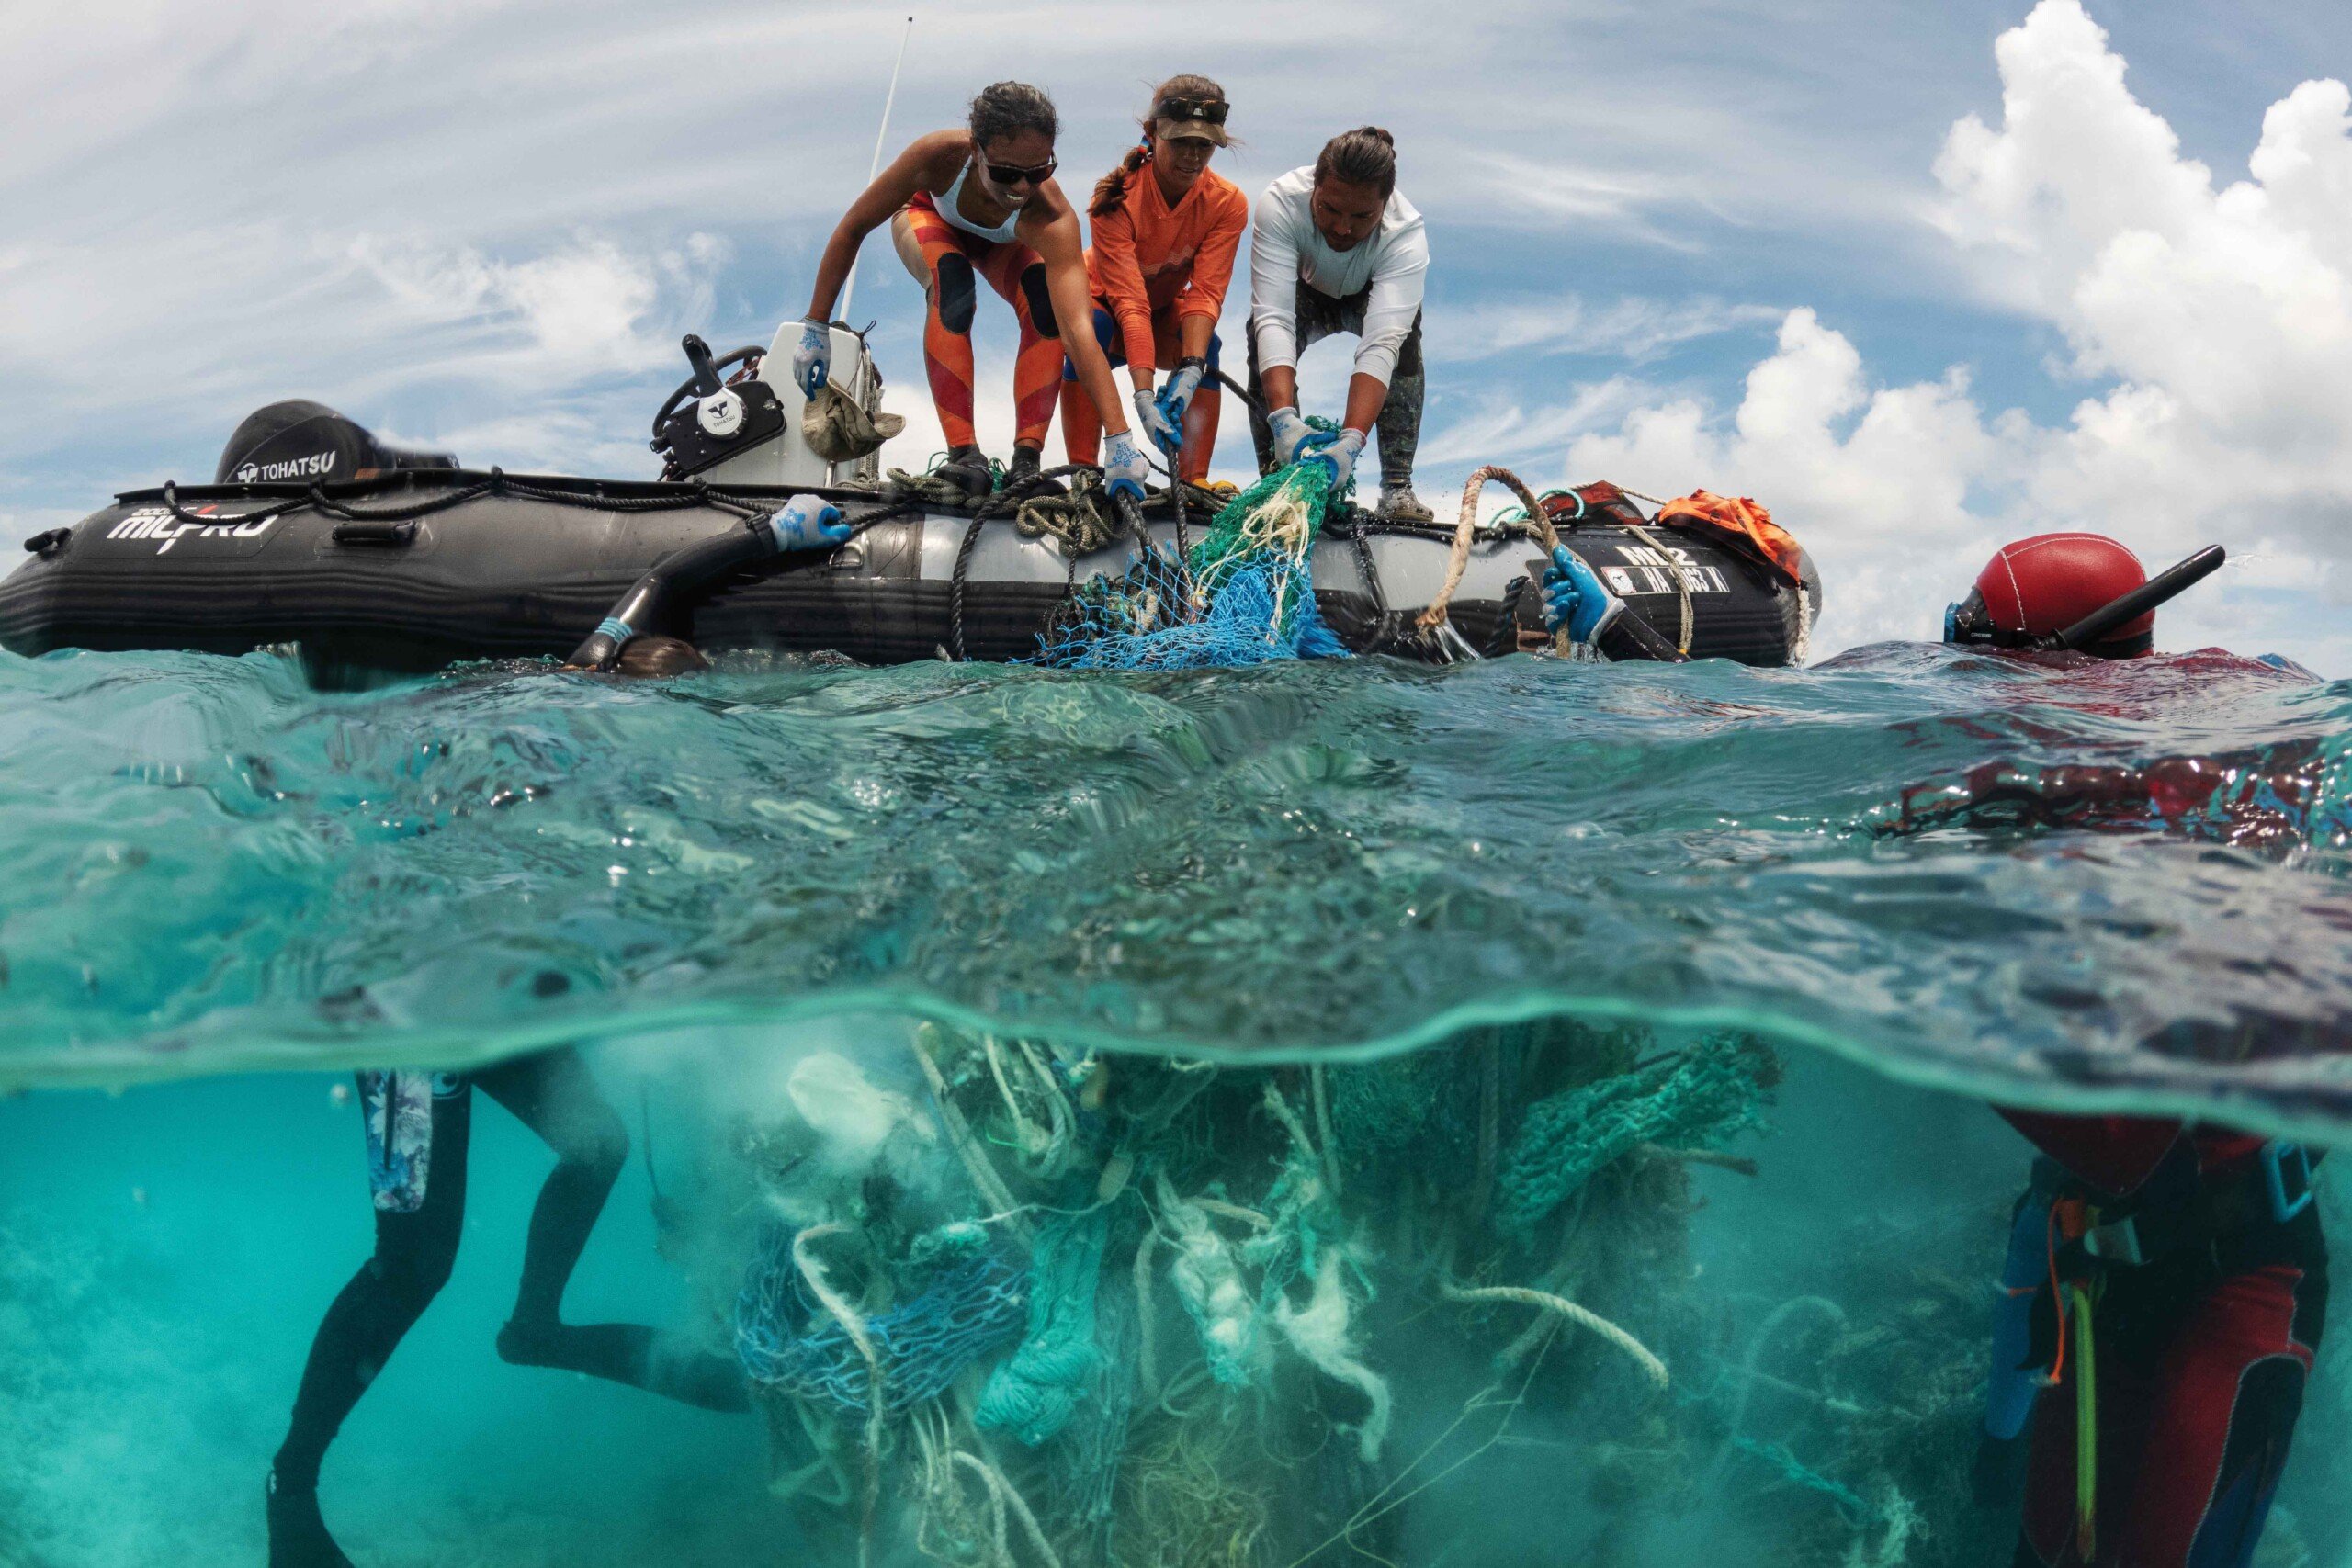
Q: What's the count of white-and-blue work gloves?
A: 8